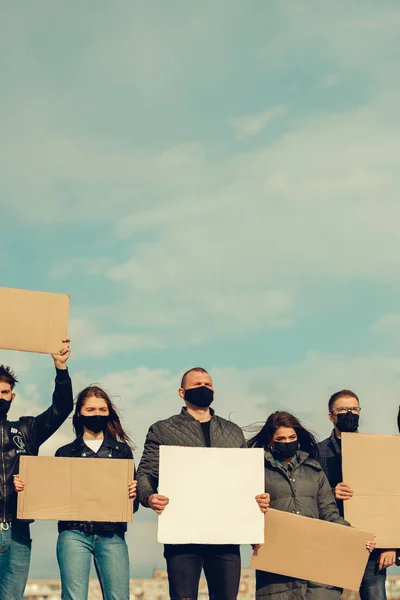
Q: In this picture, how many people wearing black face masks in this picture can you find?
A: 5